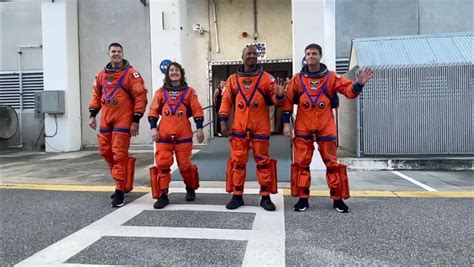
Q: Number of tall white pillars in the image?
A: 3